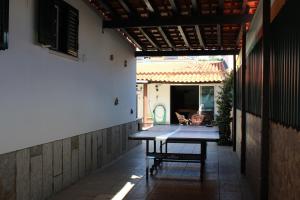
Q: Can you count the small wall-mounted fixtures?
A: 4